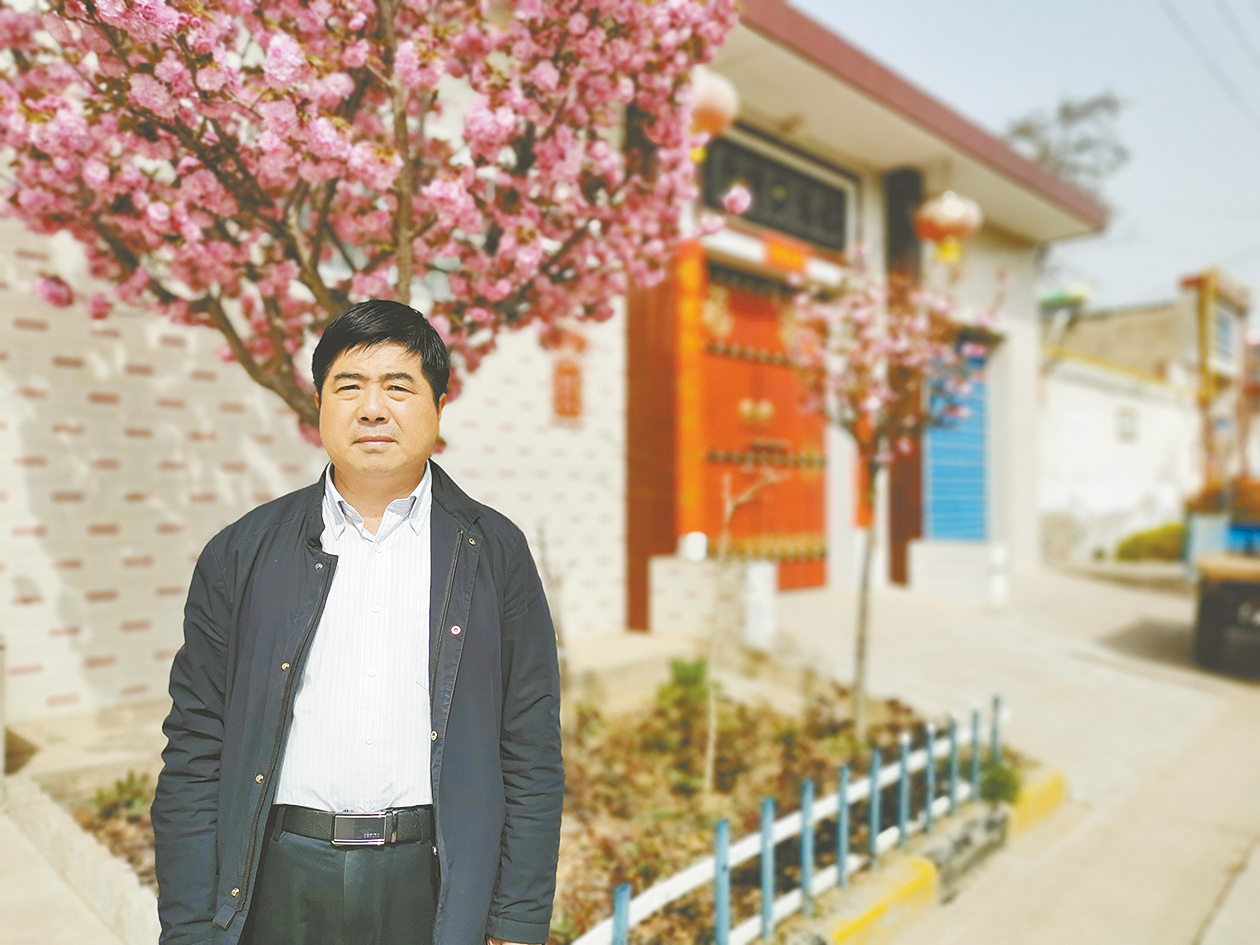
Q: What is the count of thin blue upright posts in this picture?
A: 11